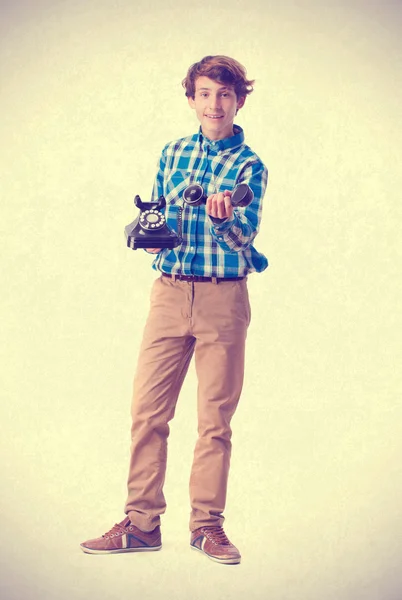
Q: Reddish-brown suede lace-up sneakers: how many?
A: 2